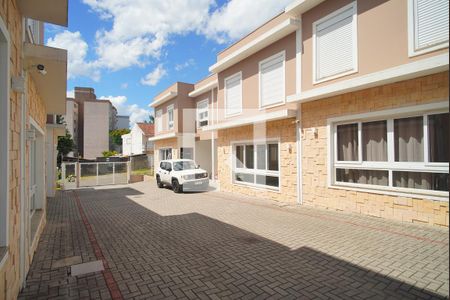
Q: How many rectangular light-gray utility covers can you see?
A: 1